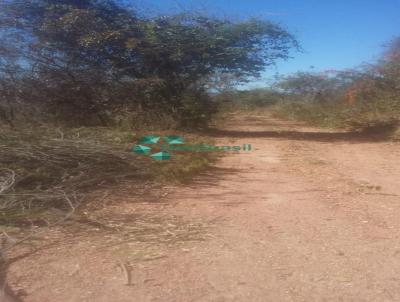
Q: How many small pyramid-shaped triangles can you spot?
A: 4